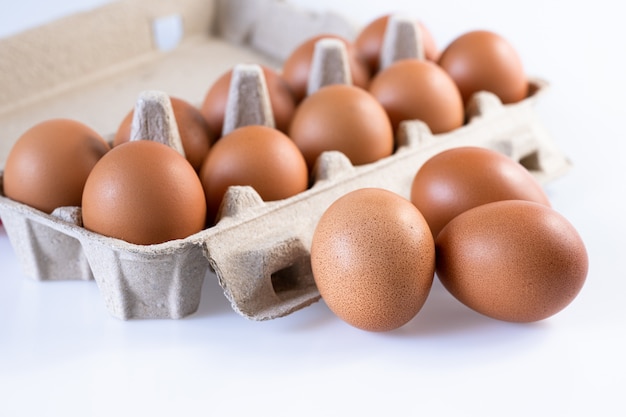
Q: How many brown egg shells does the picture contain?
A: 13